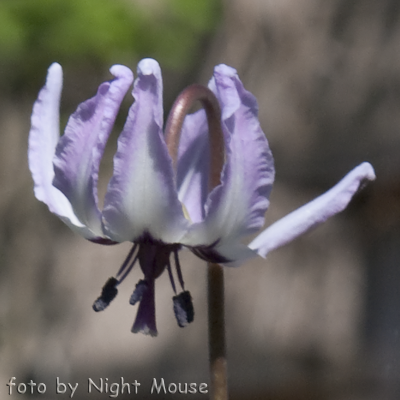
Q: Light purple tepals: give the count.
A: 6